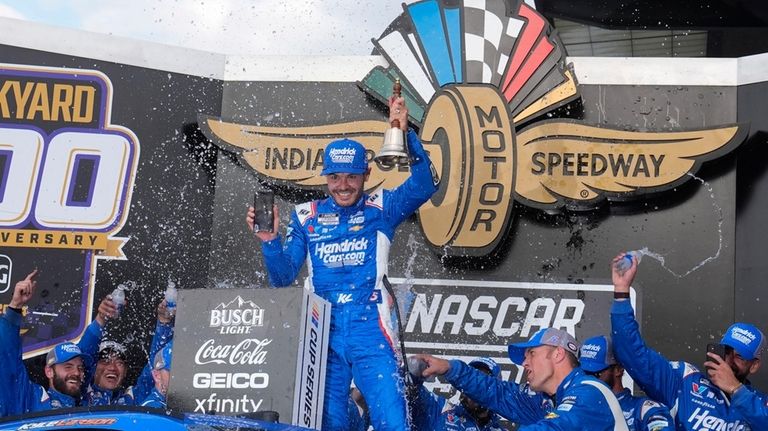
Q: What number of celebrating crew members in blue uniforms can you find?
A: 7